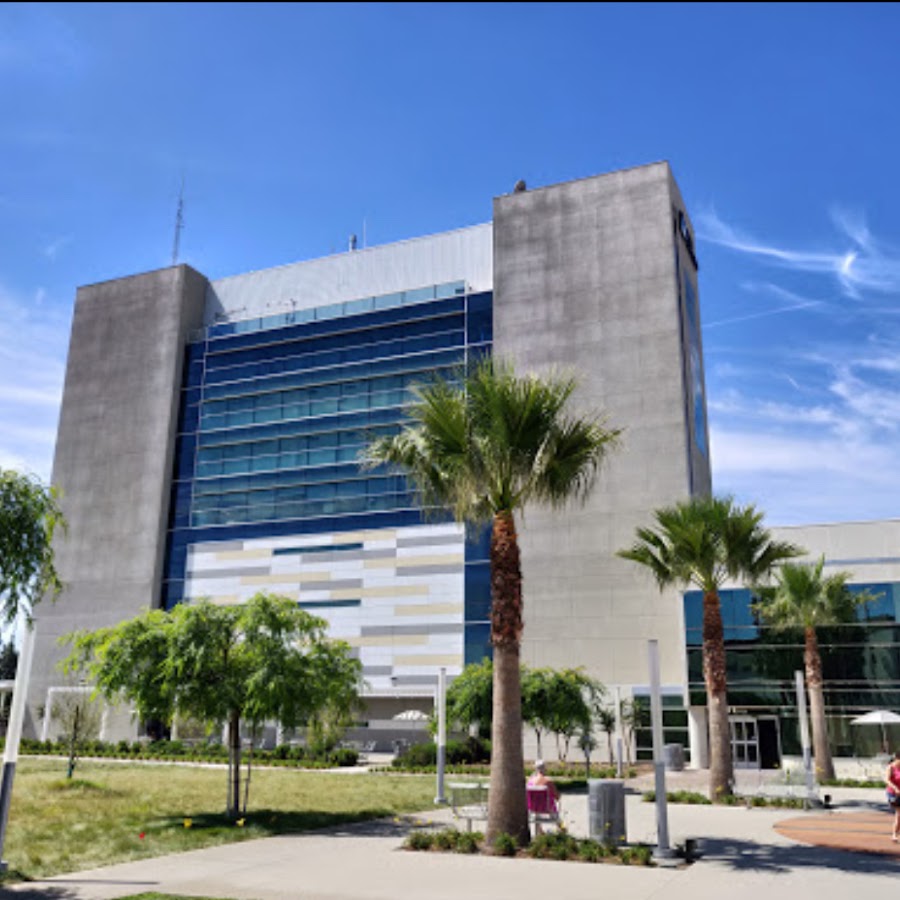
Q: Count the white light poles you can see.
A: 5